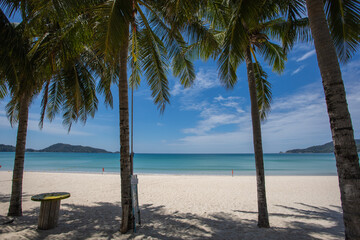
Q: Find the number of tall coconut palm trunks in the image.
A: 4